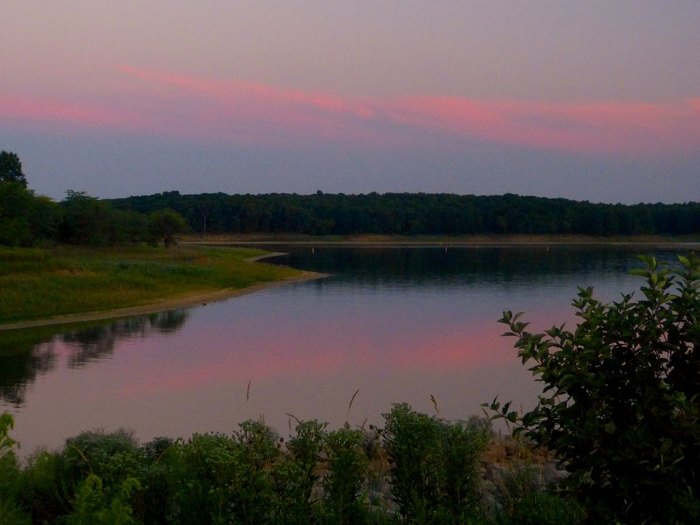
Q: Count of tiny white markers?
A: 3